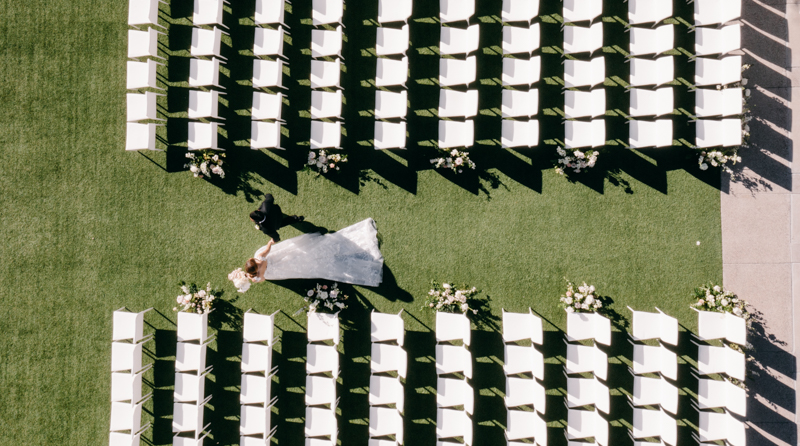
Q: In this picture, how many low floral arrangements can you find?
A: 10